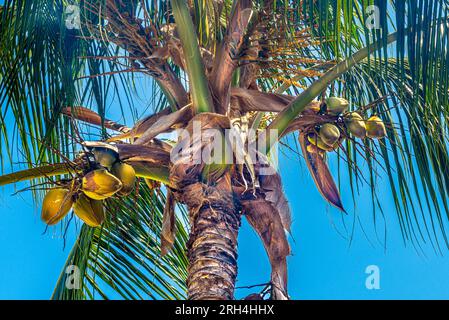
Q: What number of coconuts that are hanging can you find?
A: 10